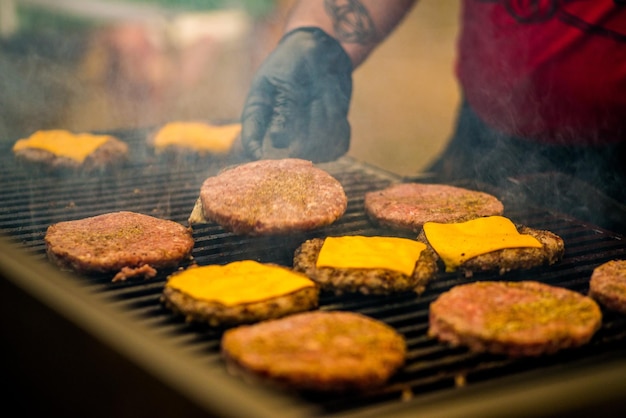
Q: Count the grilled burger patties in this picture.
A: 11